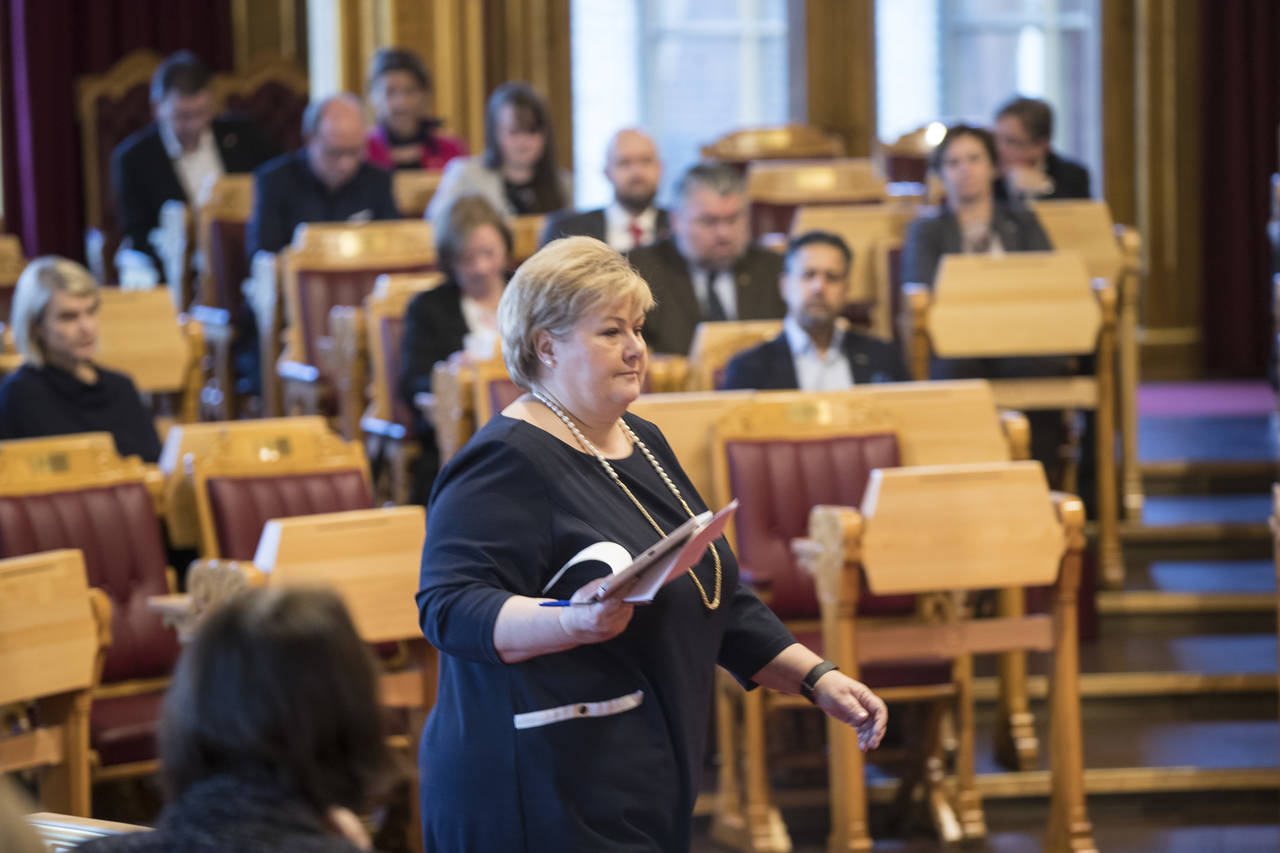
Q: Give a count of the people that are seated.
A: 12